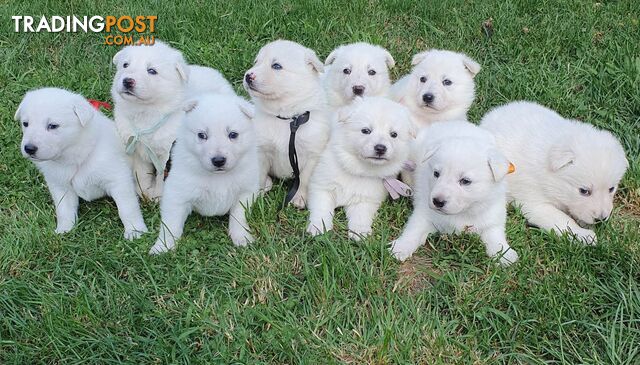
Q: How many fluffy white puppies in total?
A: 9